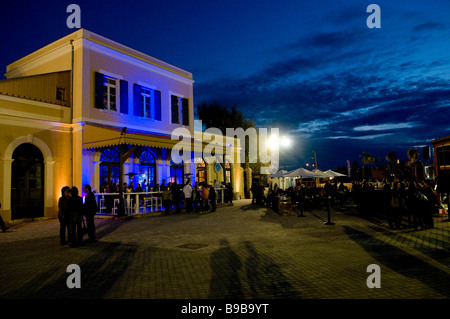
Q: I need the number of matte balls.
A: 0